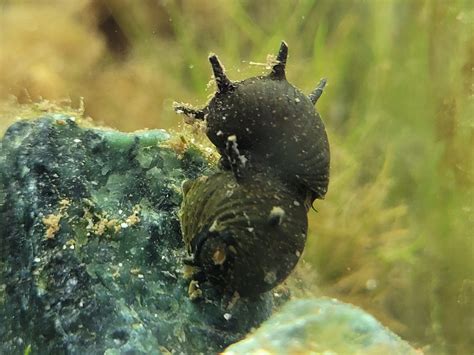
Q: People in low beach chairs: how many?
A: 0